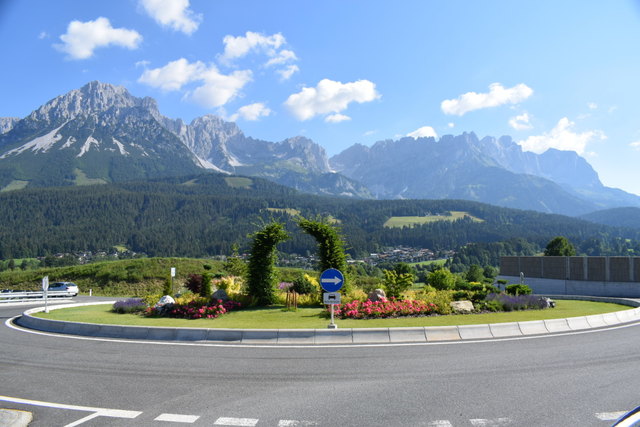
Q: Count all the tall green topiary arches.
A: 2